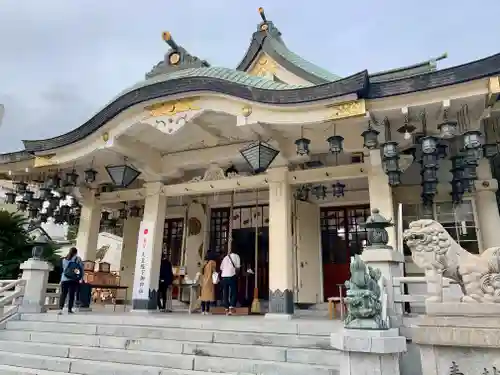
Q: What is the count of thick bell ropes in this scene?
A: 2